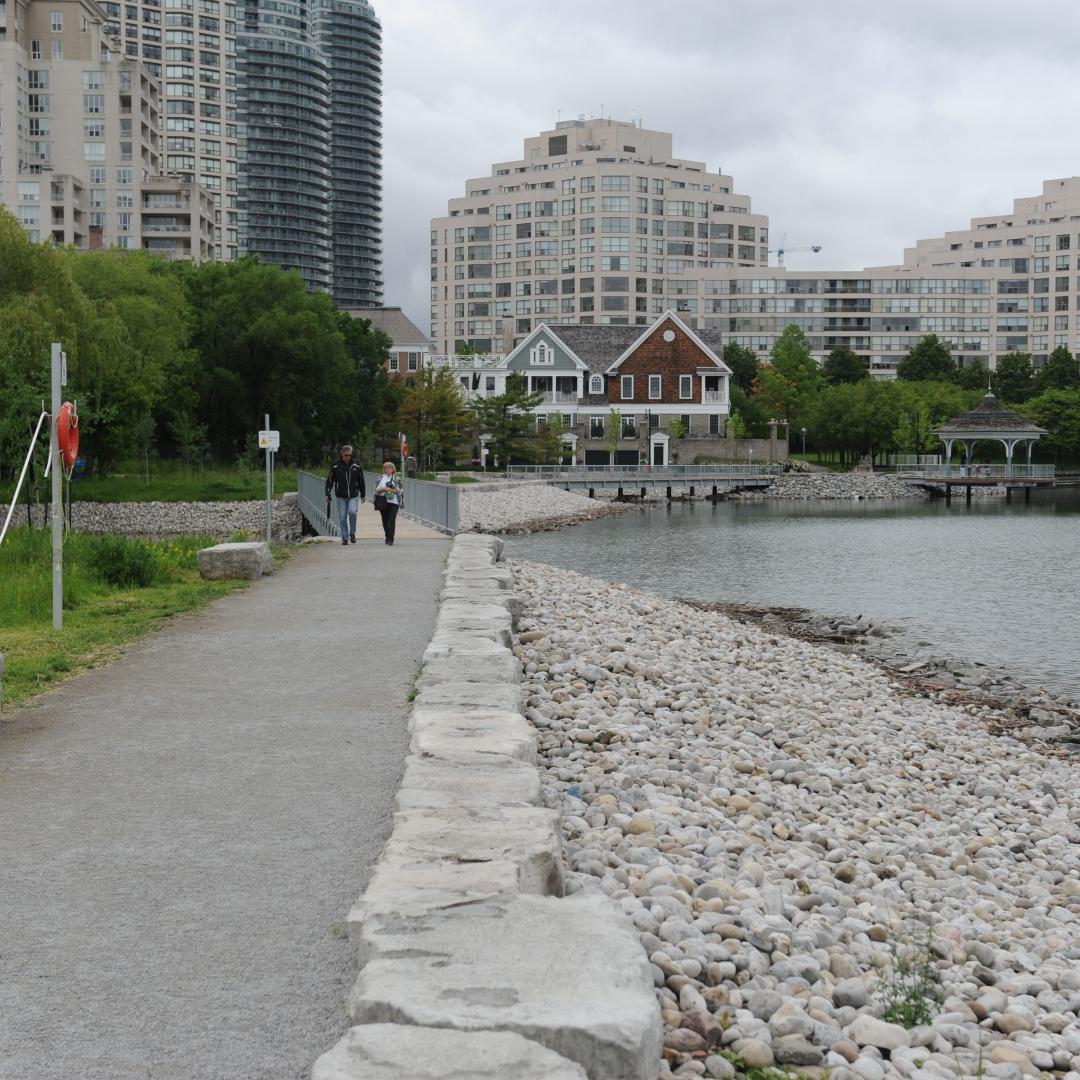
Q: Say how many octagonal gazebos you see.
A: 1